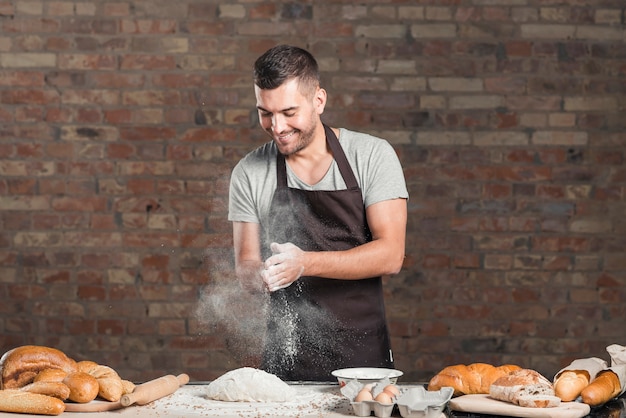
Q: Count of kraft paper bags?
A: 2